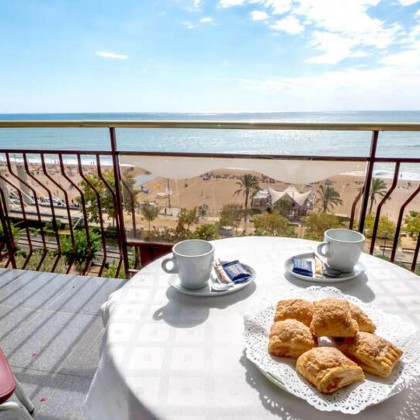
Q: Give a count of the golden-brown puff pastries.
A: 6